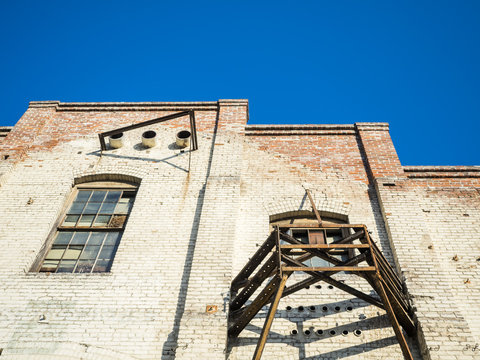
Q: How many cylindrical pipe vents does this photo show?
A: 3